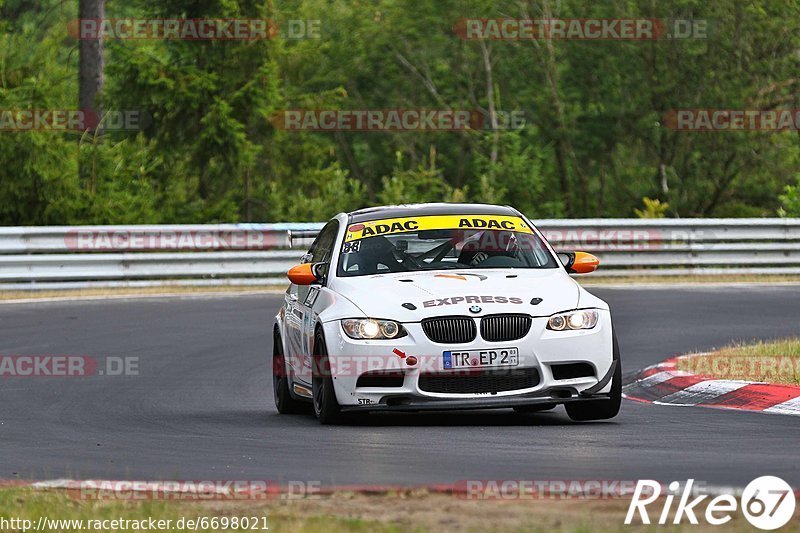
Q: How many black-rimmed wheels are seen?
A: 2